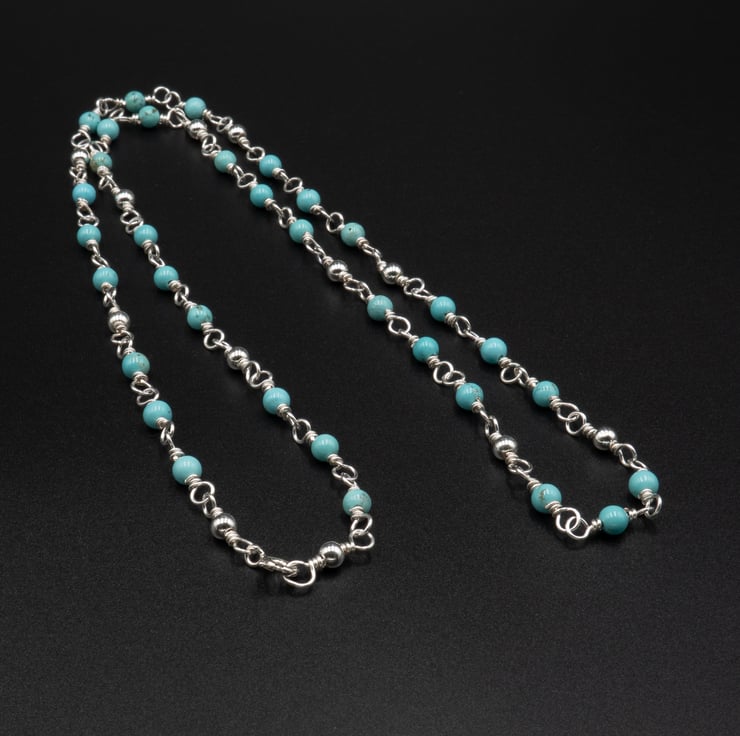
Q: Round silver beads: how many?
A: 12